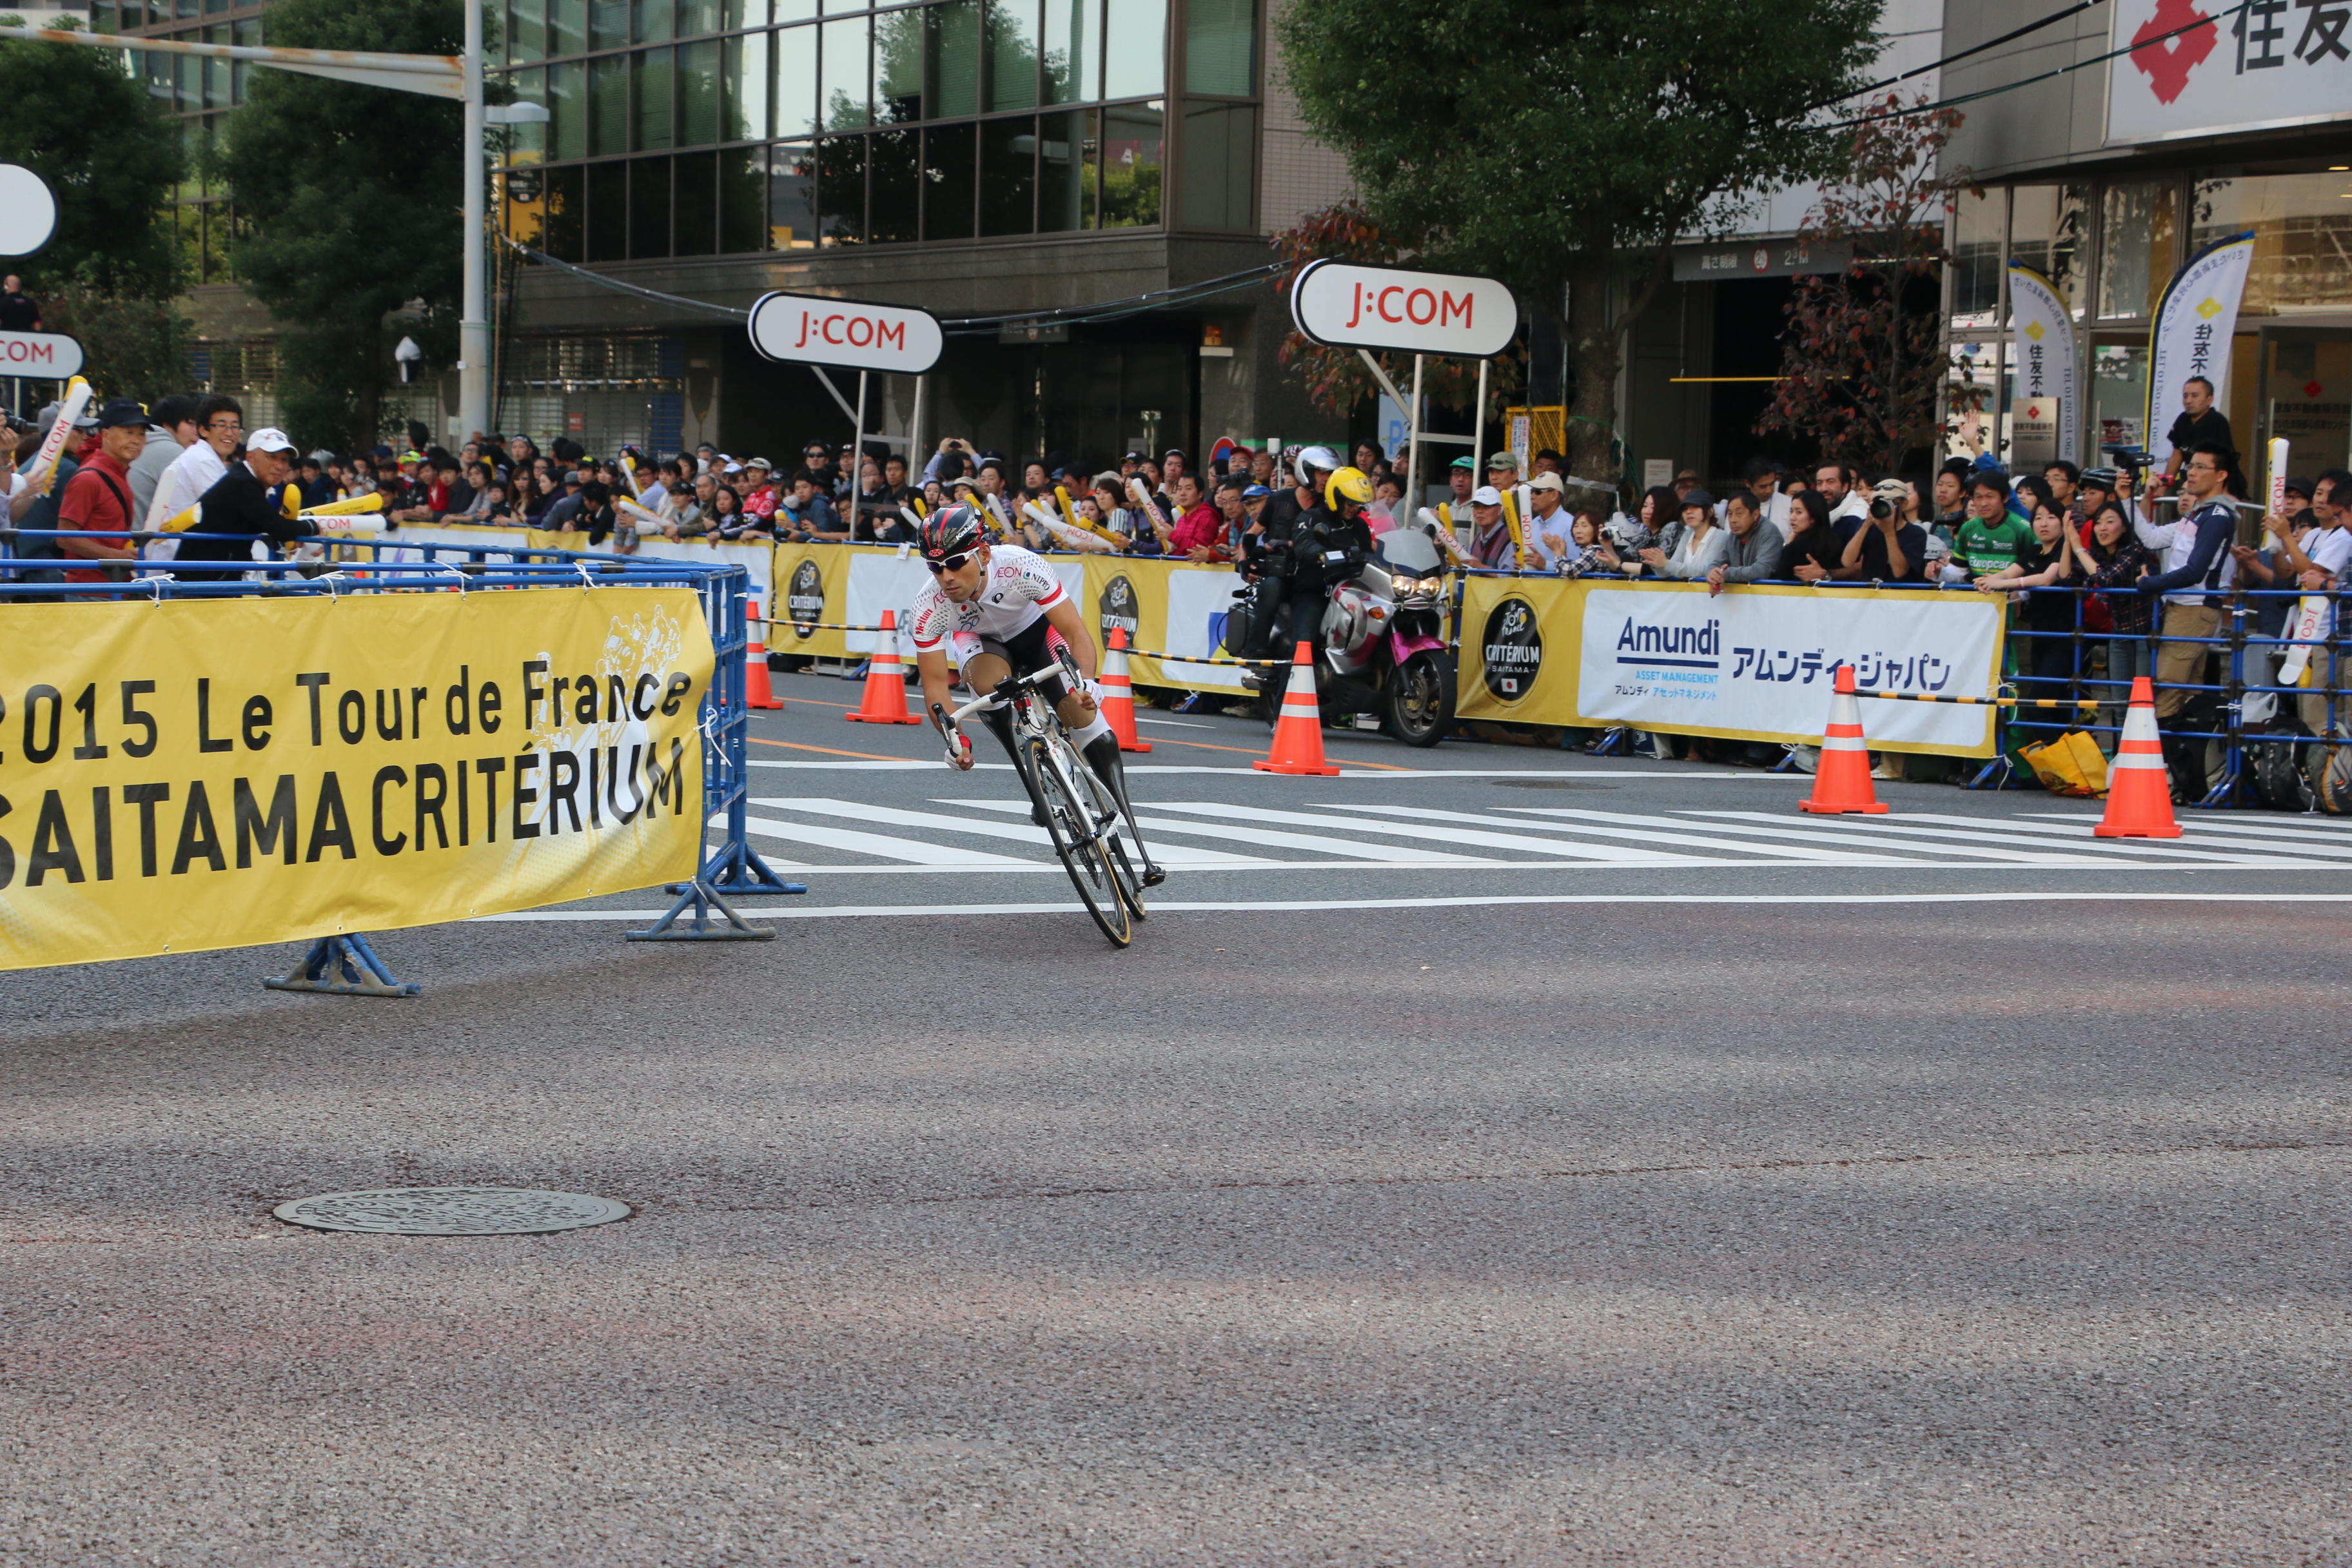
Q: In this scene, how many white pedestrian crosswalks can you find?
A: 1